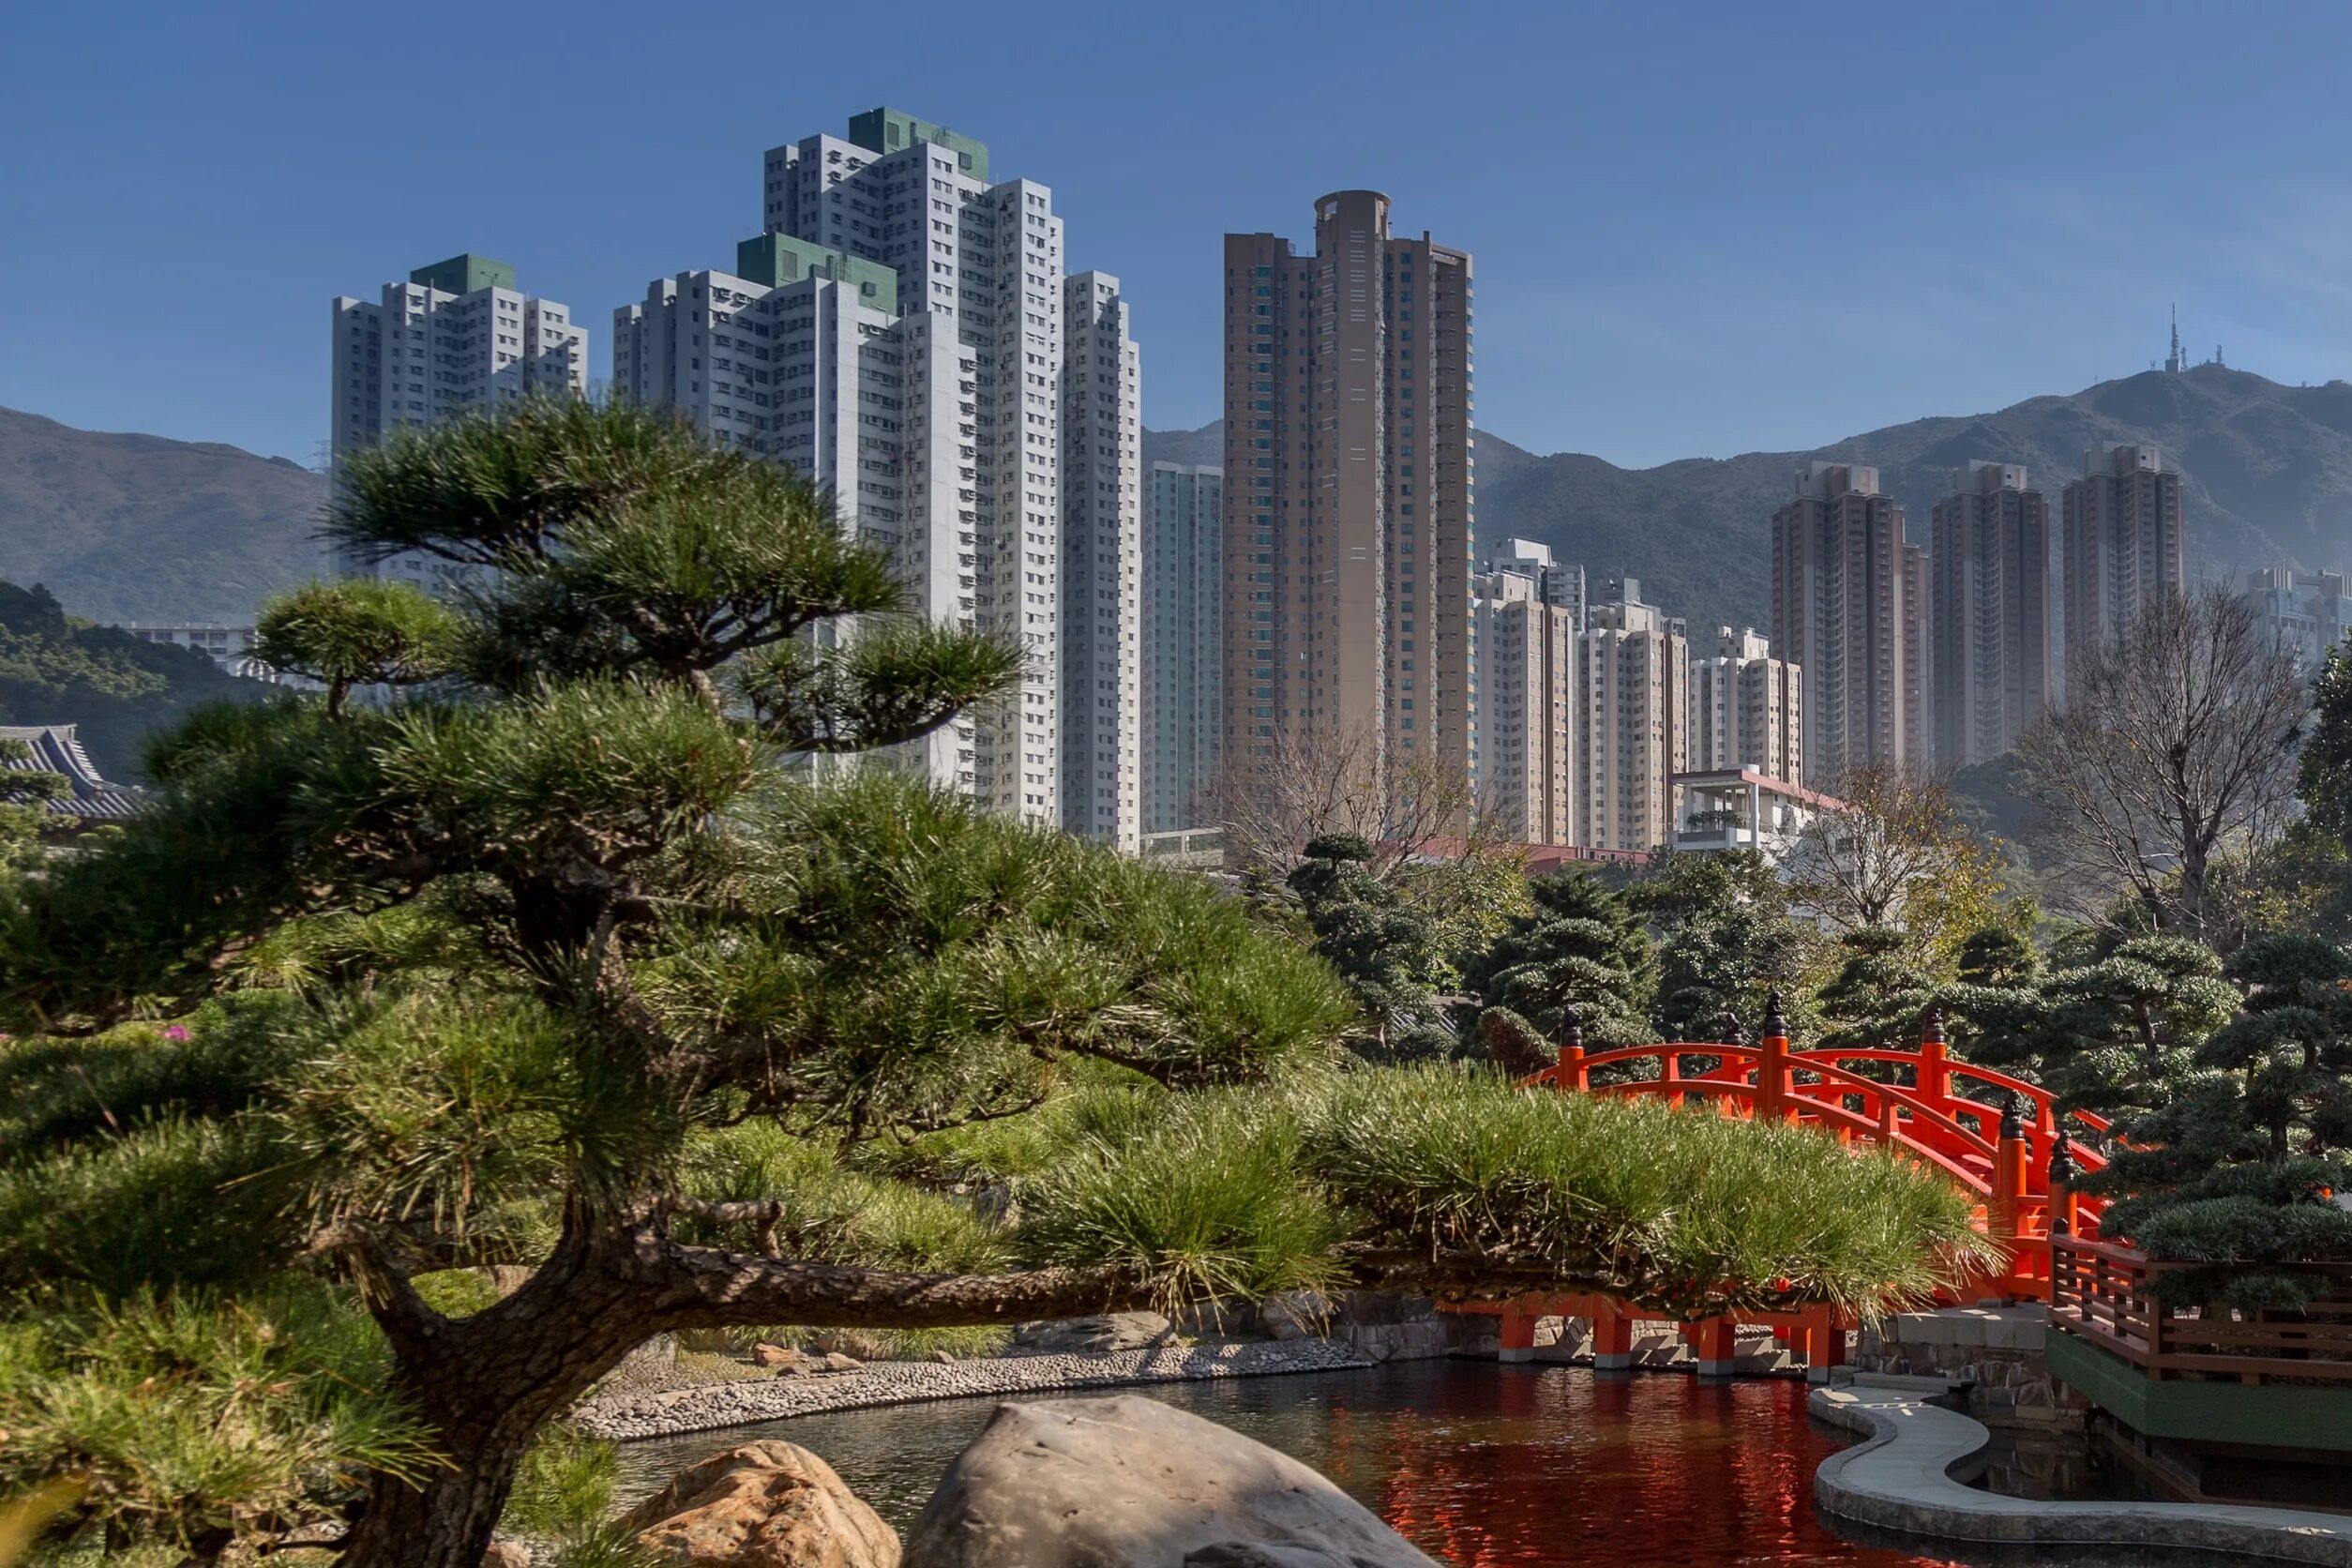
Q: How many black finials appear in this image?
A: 6